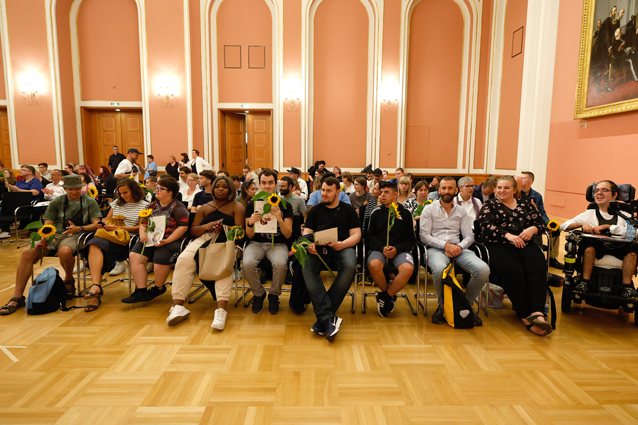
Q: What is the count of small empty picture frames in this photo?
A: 3